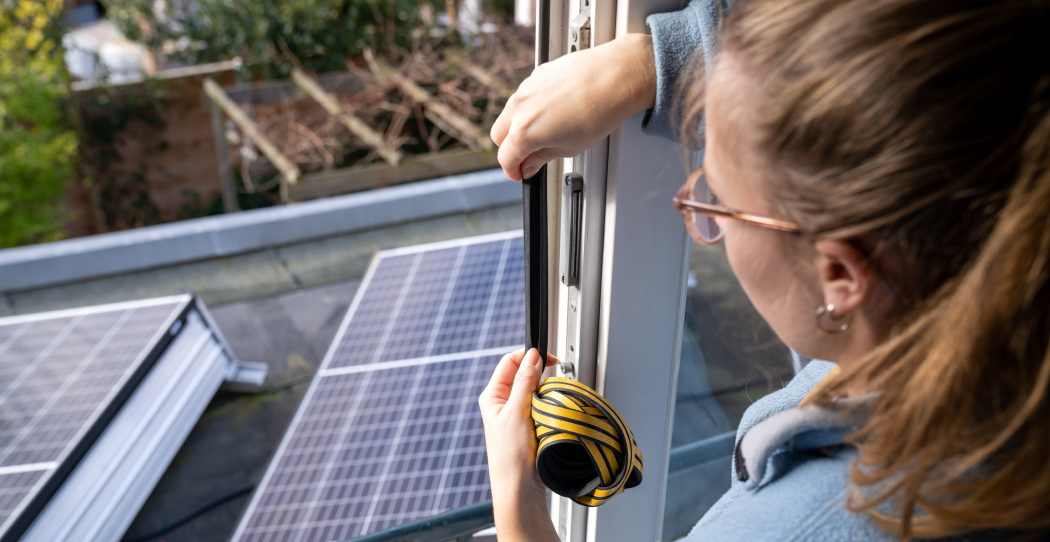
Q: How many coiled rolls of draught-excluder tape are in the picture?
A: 1